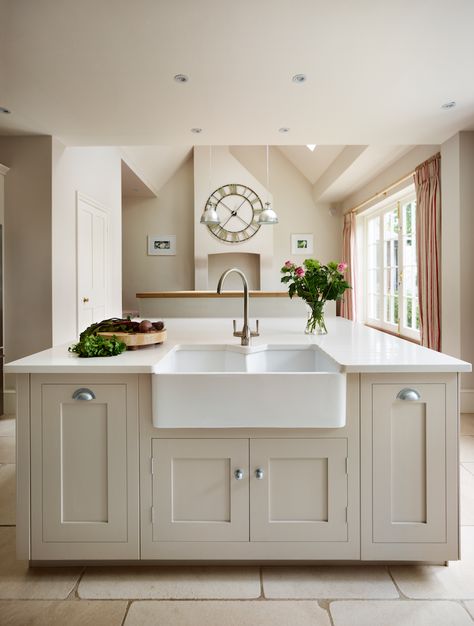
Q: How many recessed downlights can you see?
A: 6